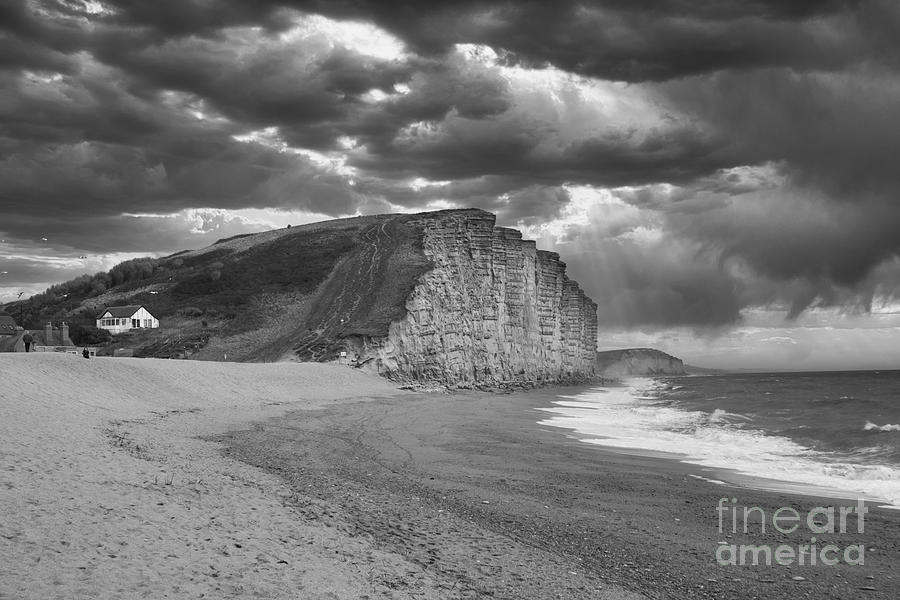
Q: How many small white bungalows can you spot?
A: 1